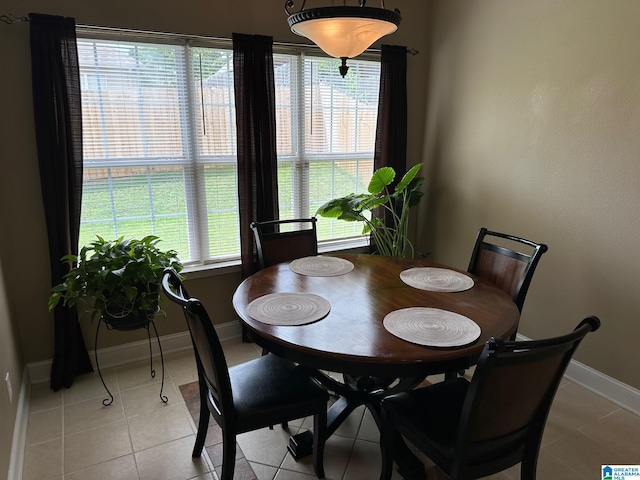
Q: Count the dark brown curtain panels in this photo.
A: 3